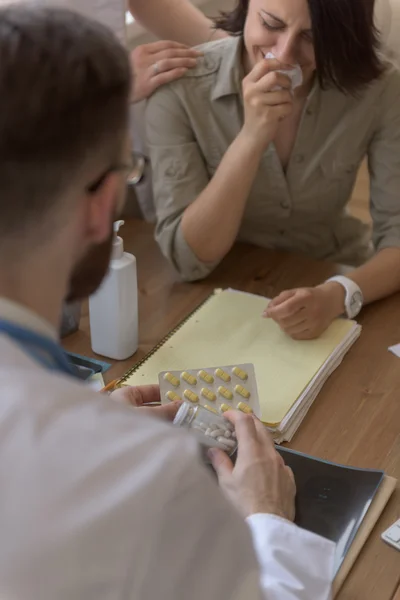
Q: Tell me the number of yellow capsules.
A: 13